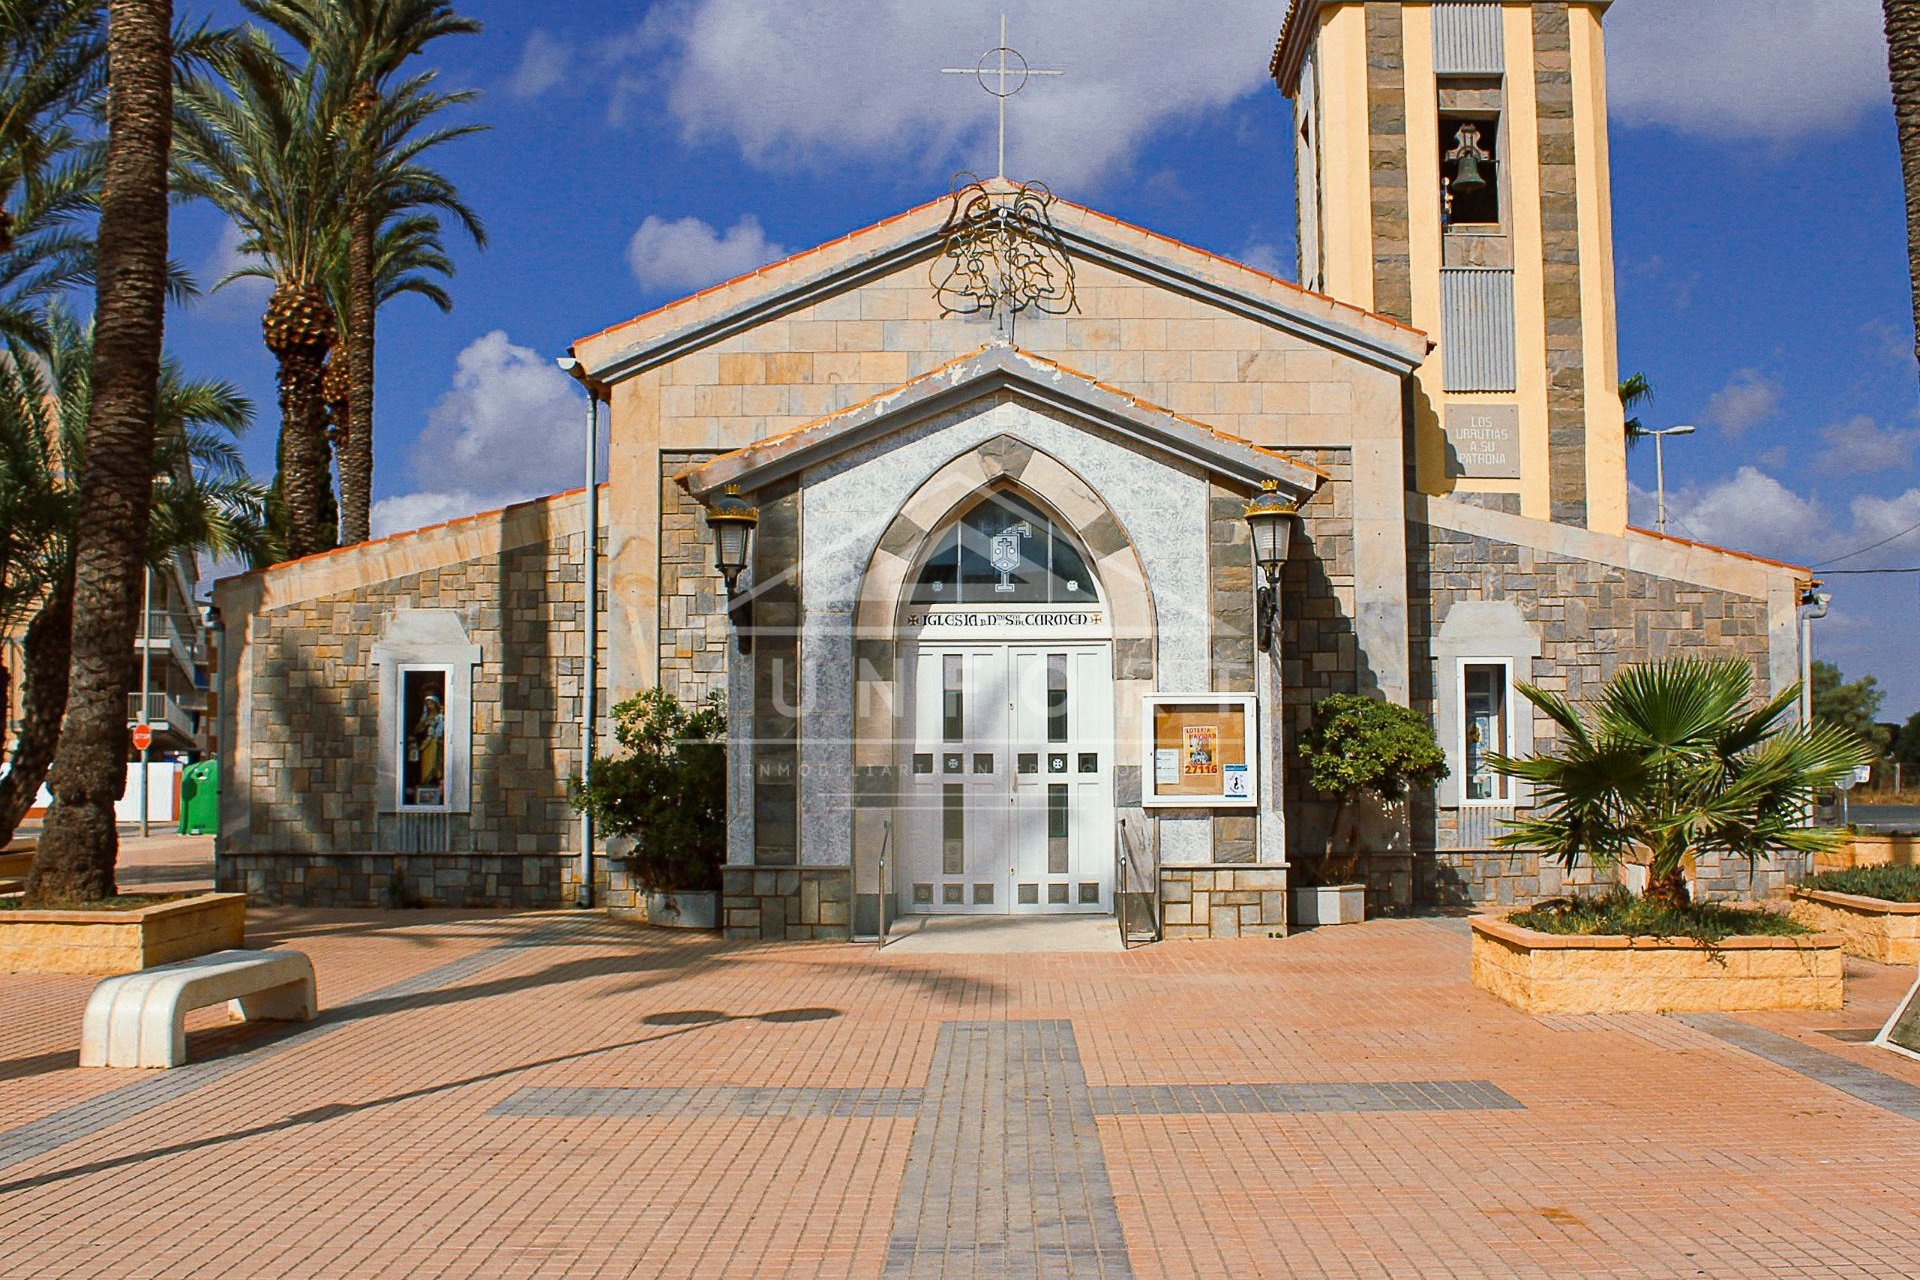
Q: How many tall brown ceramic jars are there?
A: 0